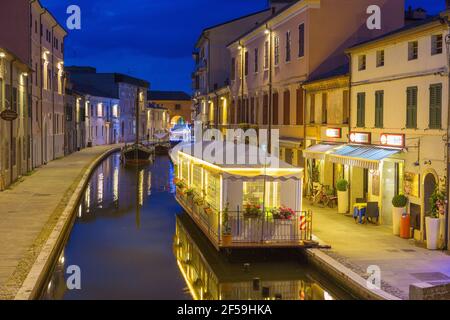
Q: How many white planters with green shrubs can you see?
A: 3